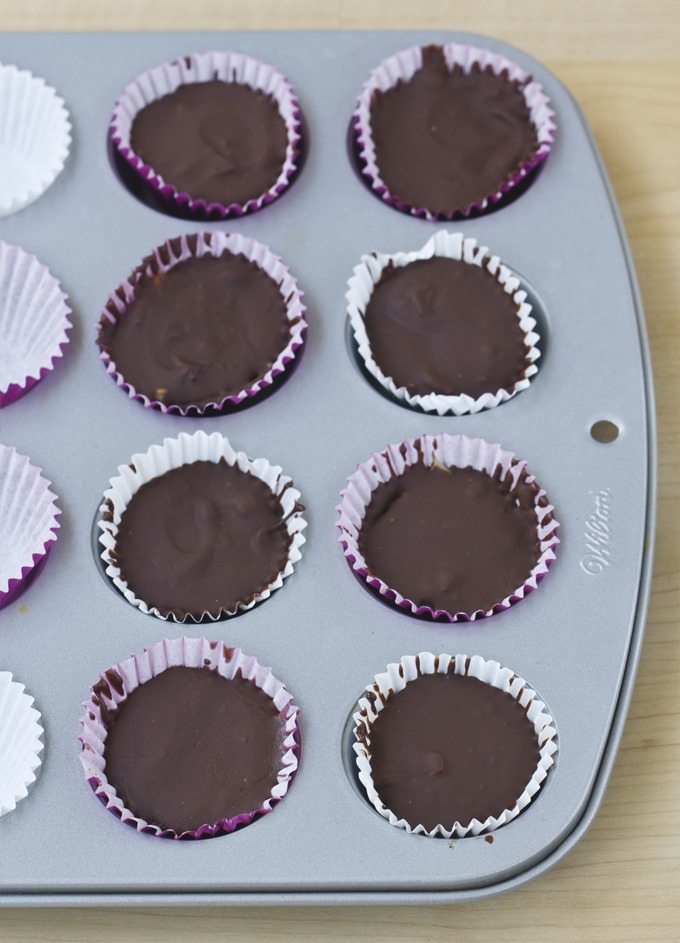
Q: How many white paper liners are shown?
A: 5